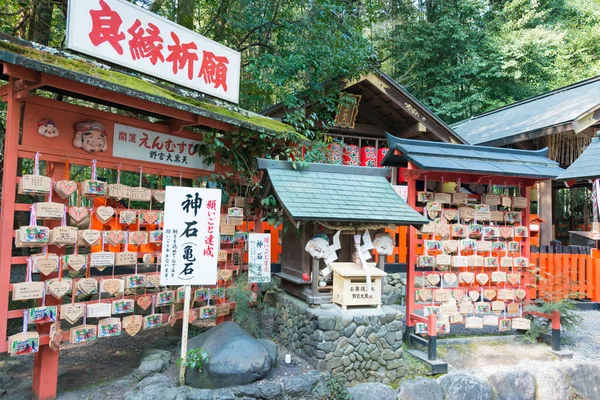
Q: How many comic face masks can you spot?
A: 4